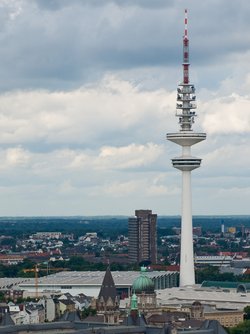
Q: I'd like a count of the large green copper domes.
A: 1